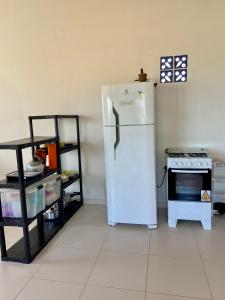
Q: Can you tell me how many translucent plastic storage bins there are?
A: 2